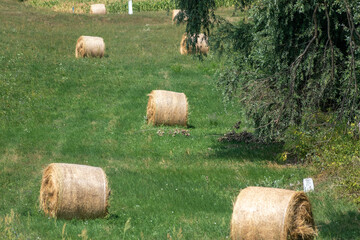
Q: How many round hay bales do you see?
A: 7